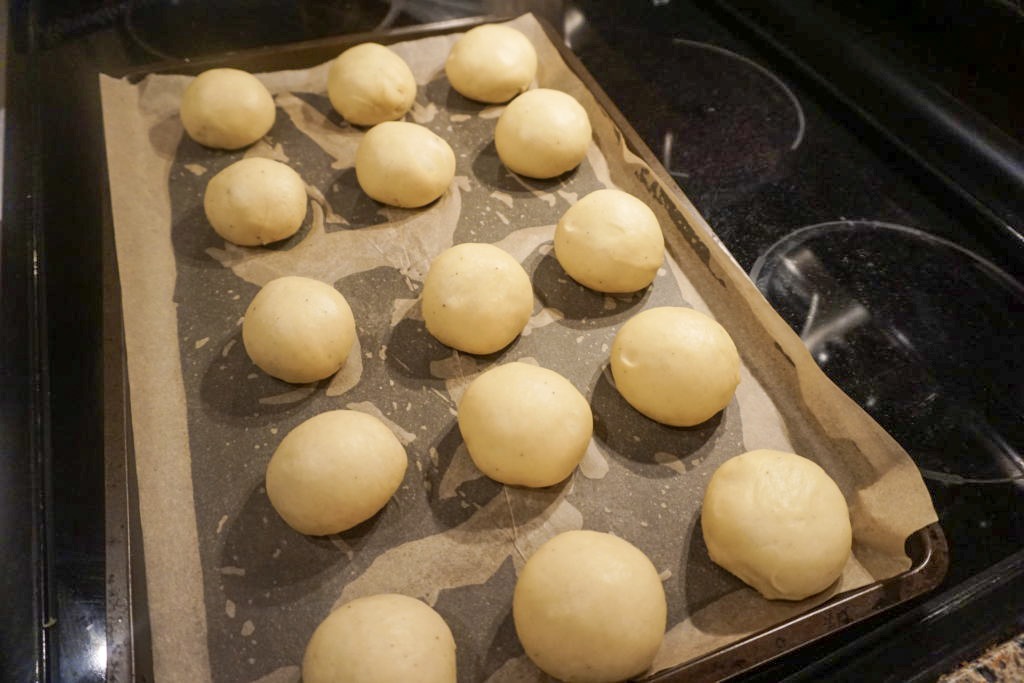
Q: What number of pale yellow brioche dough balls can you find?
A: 15